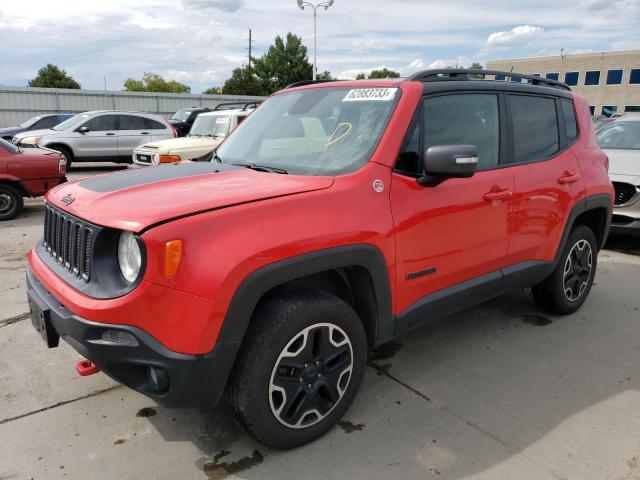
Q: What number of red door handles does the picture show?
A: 2